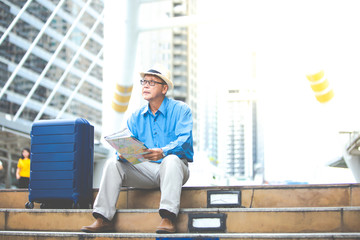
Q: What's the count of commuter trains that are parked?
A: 0